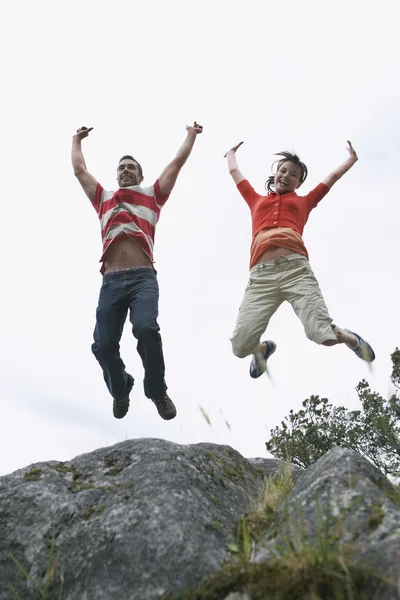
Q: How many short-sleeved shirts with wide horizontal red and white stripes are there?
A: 1